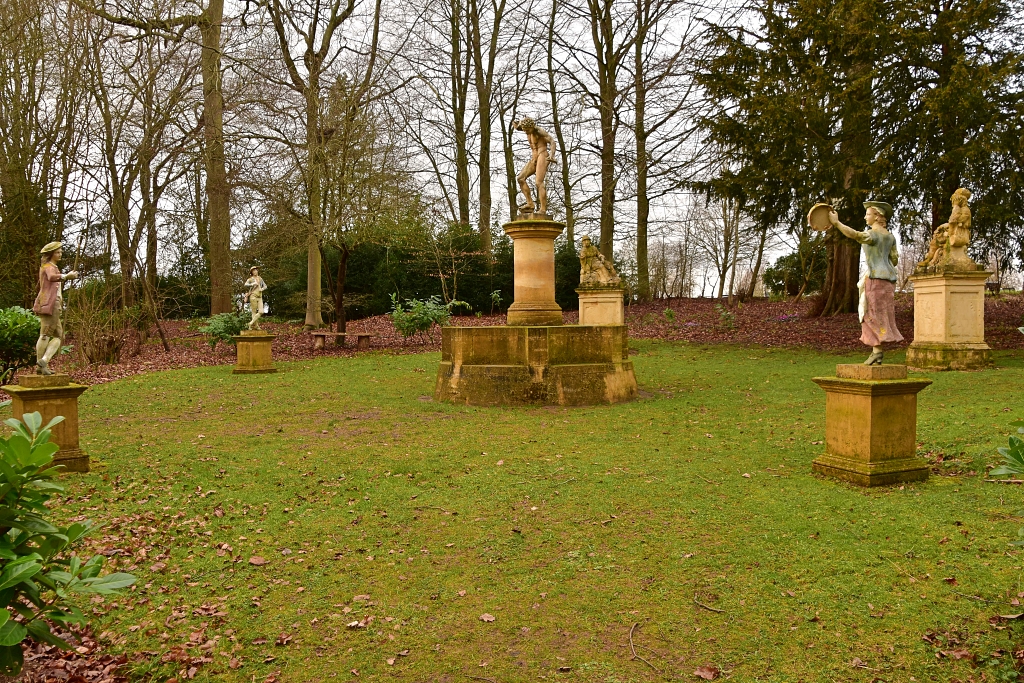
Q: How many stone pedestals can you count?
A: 6